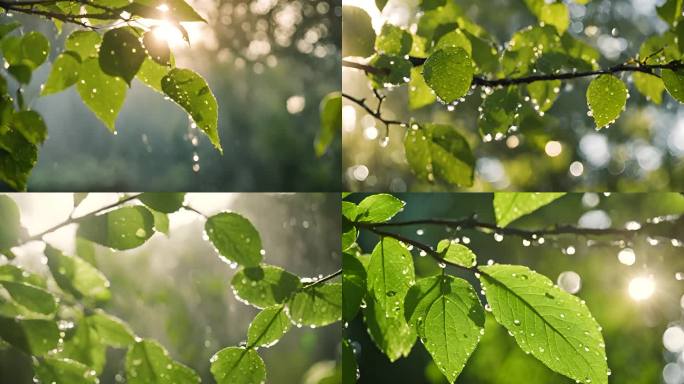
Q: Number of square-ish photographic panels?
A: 4